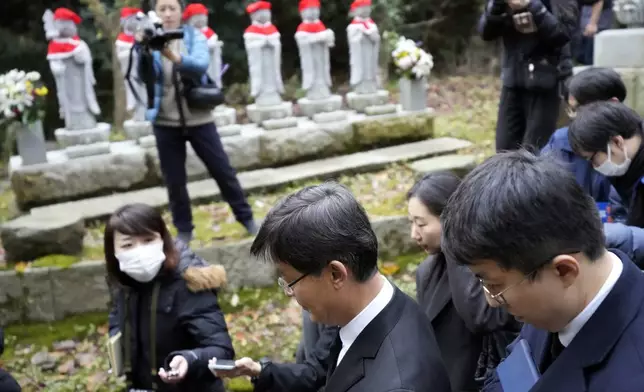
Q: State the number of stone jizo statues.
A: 6